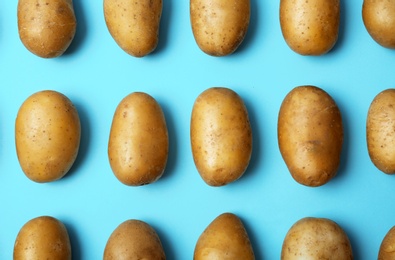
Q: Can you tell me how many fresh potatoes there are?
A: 15